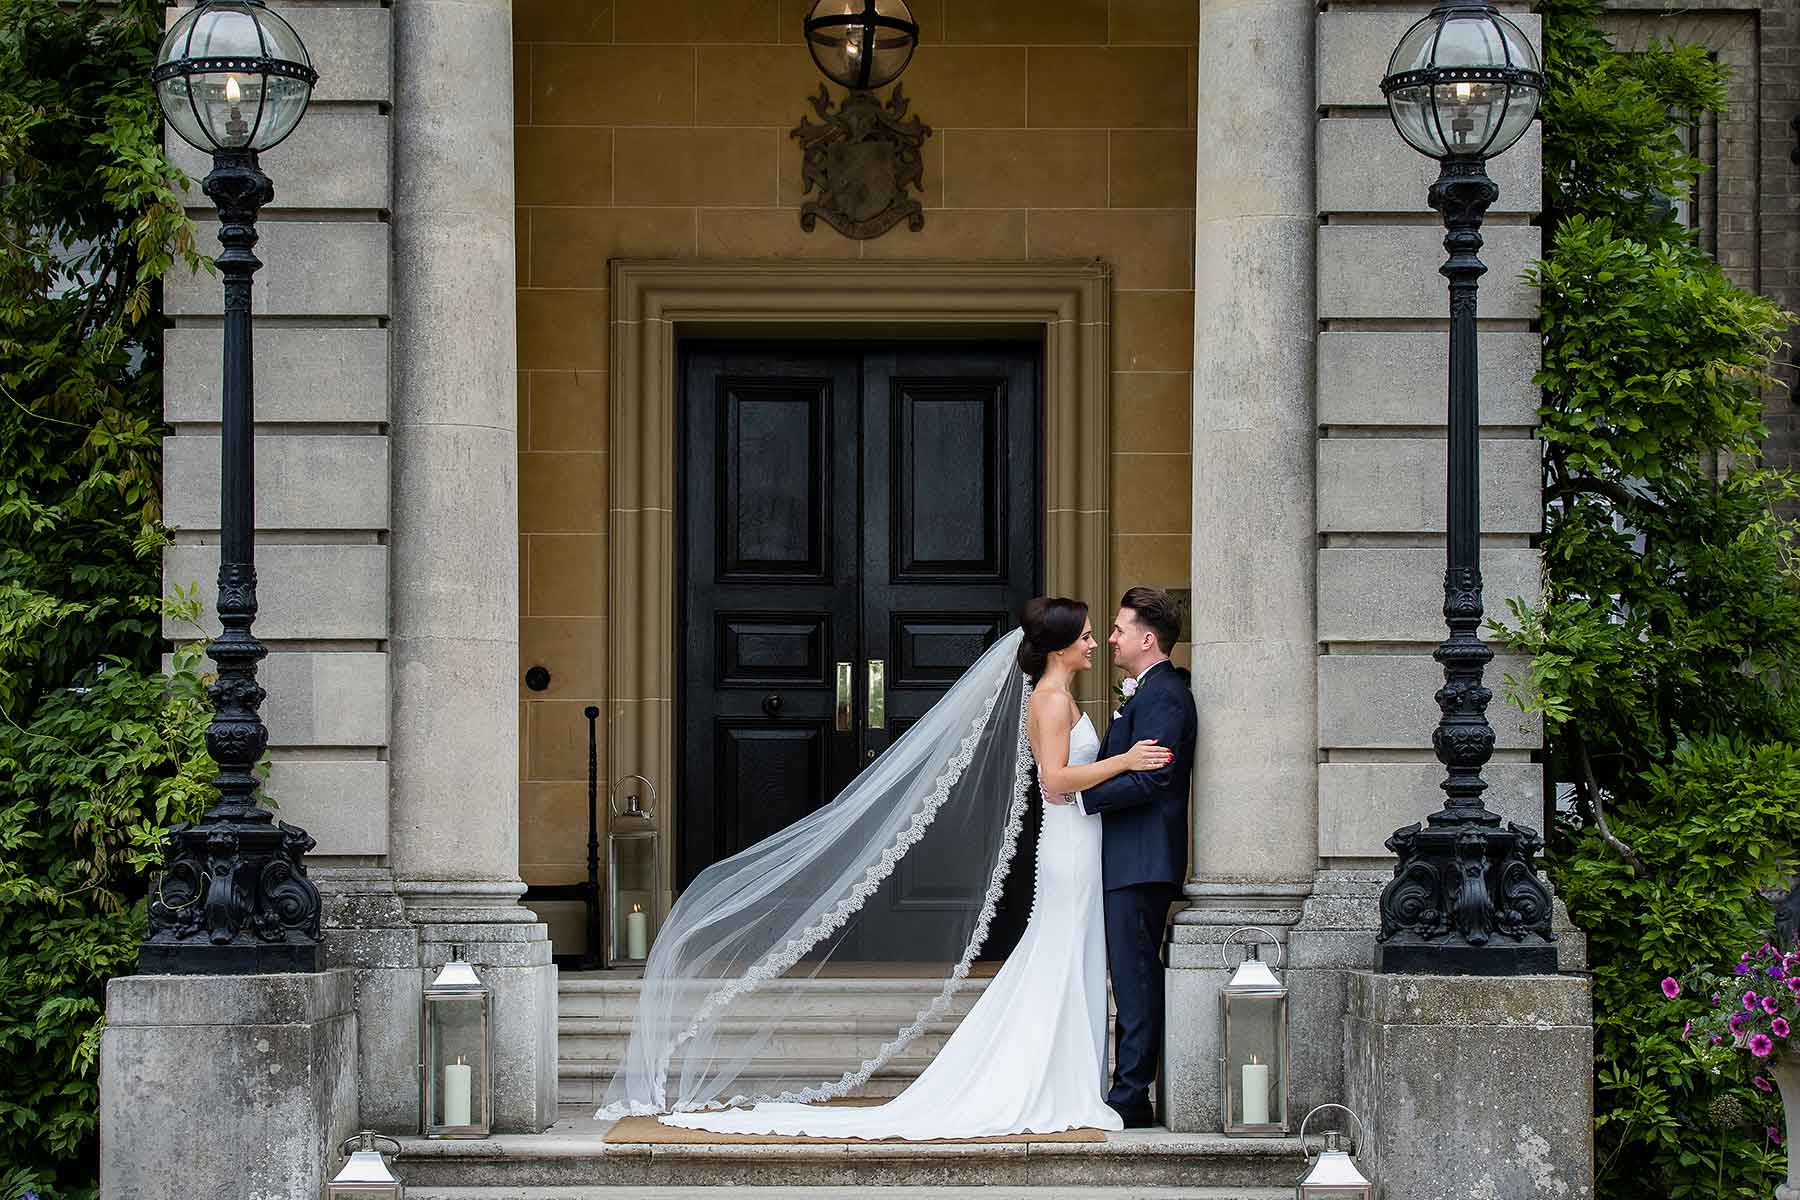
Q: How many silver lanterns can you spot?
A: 5